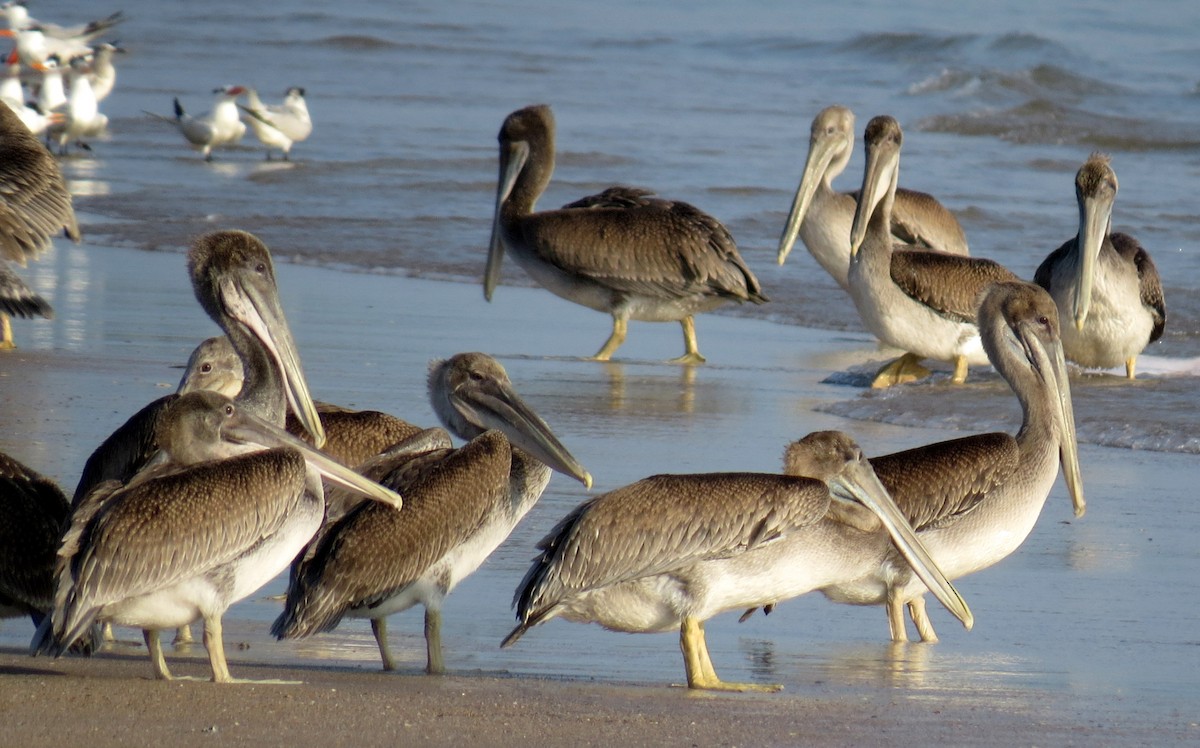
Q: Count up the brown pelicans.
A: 12